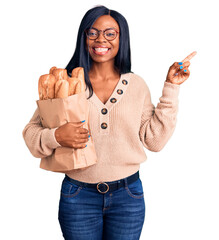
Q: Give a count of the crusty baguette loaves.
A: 6